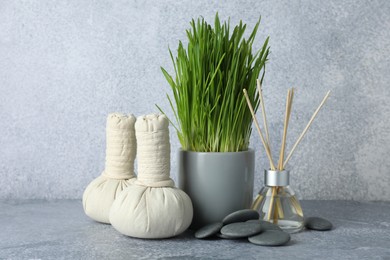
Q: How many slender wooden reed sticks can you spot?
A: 5